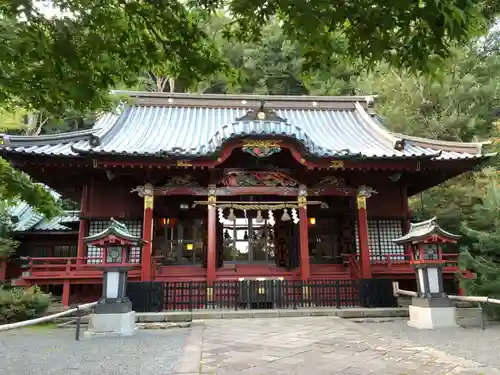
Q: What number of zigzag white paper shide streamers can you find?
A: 4